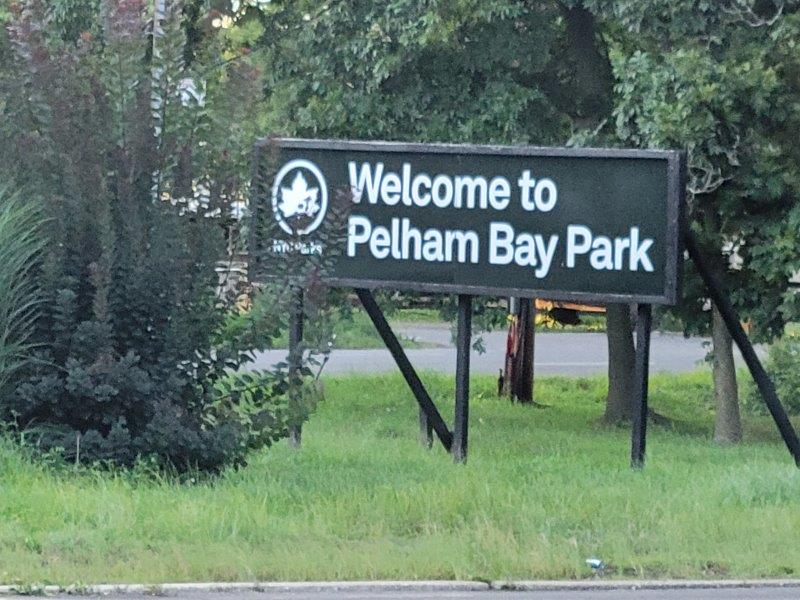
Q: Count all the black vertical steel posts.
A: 3